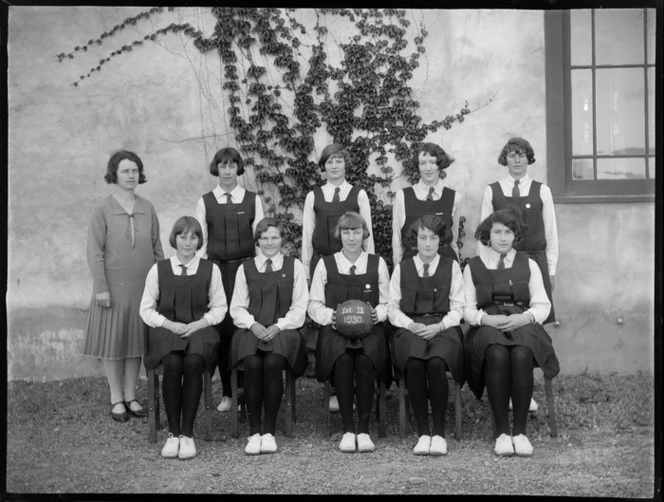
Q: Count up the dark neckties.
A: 9